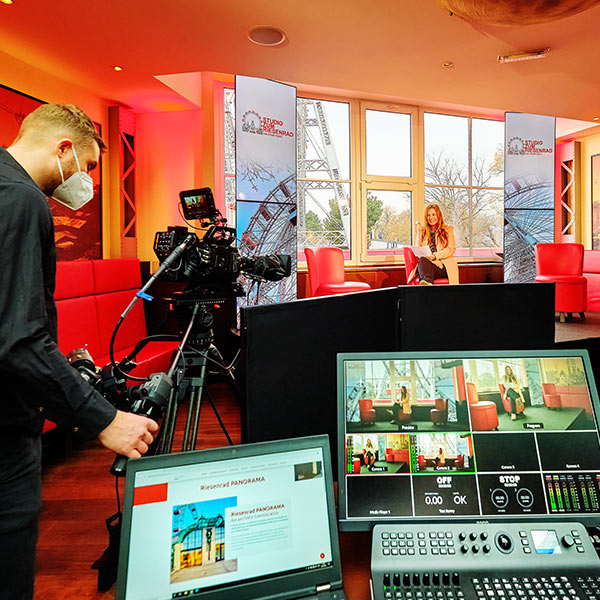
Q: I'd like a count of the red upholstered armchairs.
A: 3